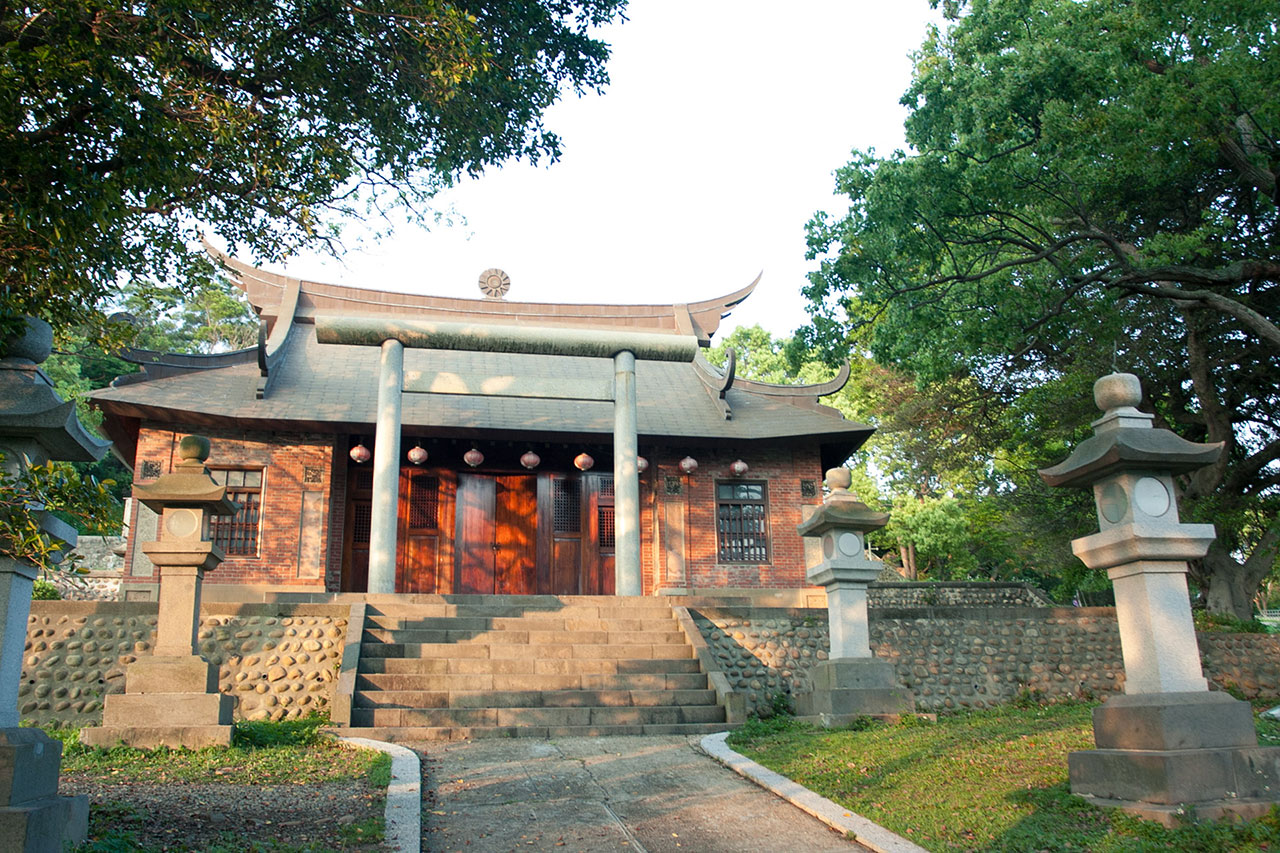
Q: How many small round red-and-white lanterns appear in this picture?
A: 8